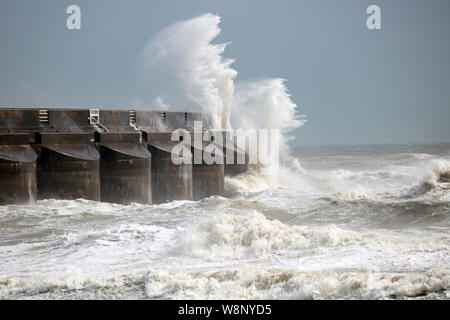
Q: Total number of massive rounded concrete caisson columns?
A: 6